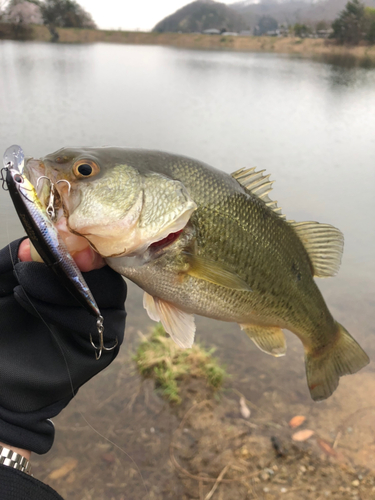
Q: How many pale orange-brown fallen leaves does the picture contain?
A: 2